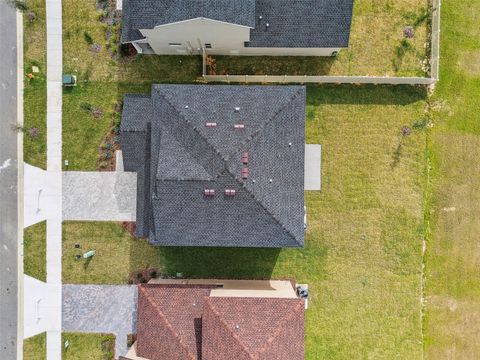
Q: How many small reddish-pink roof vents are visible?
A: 6